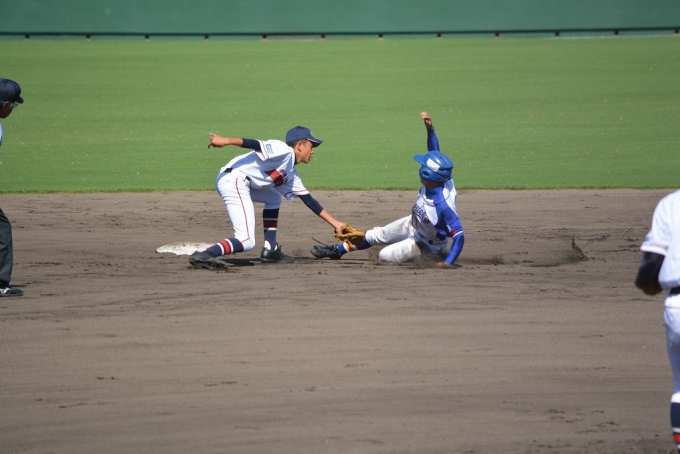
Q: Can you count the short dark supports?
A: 12